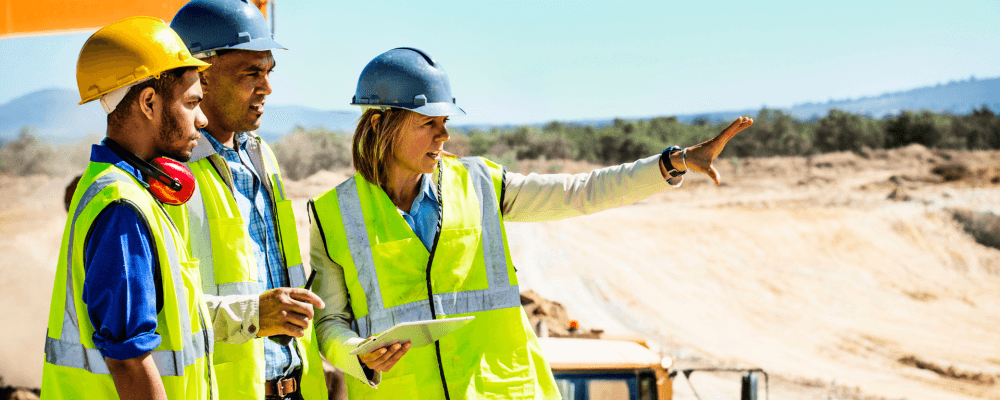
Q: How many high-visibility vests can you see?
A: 3